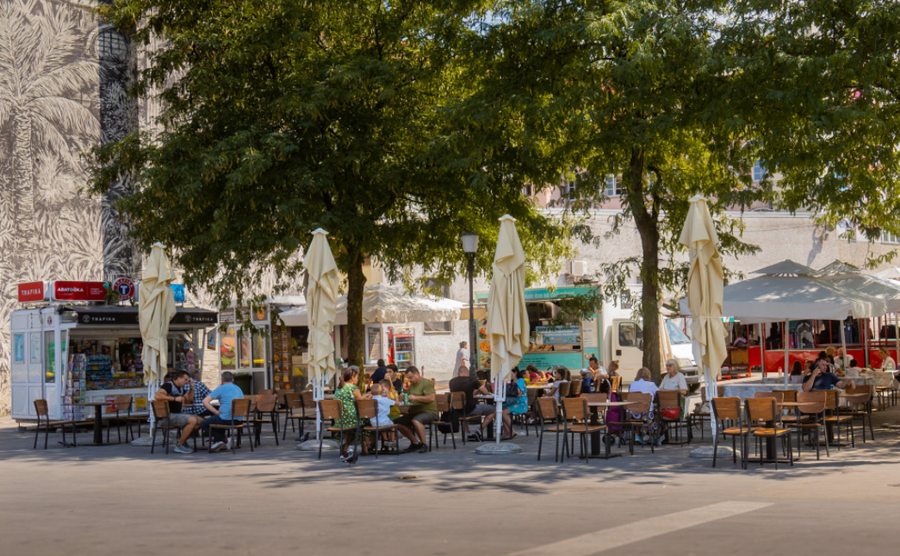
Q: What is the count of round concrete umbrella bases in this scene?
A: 4